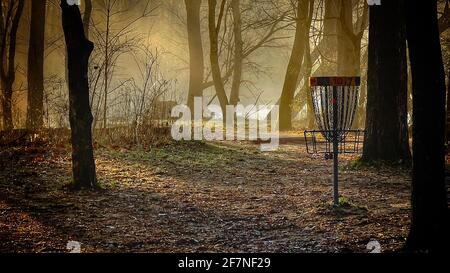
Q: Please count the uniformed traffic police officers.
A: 0